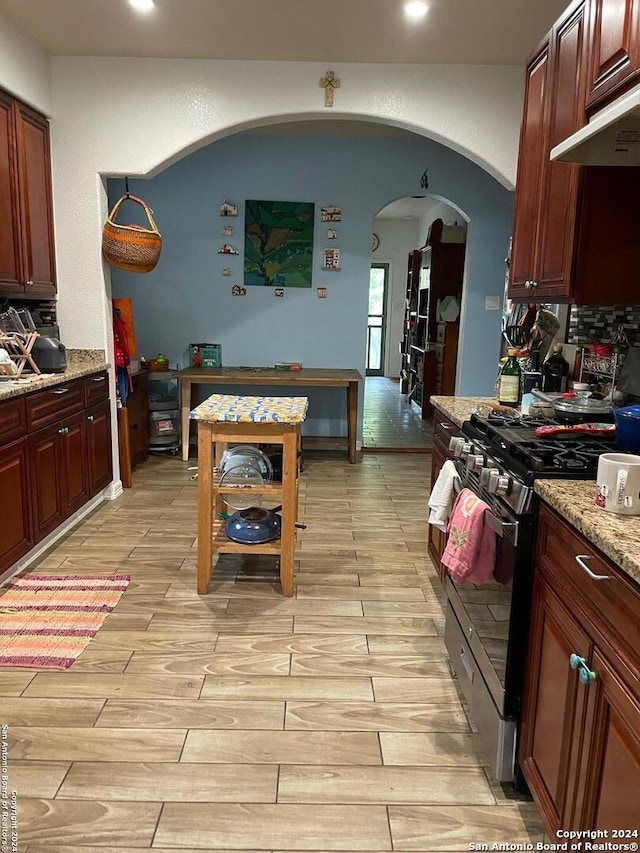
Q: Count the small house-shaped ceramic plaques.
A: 10